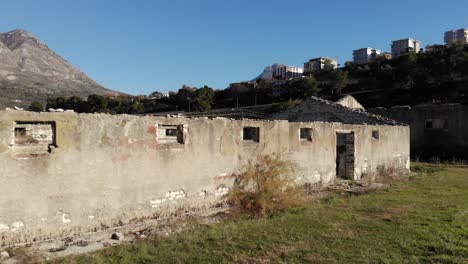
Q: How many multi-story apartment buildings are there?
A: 5